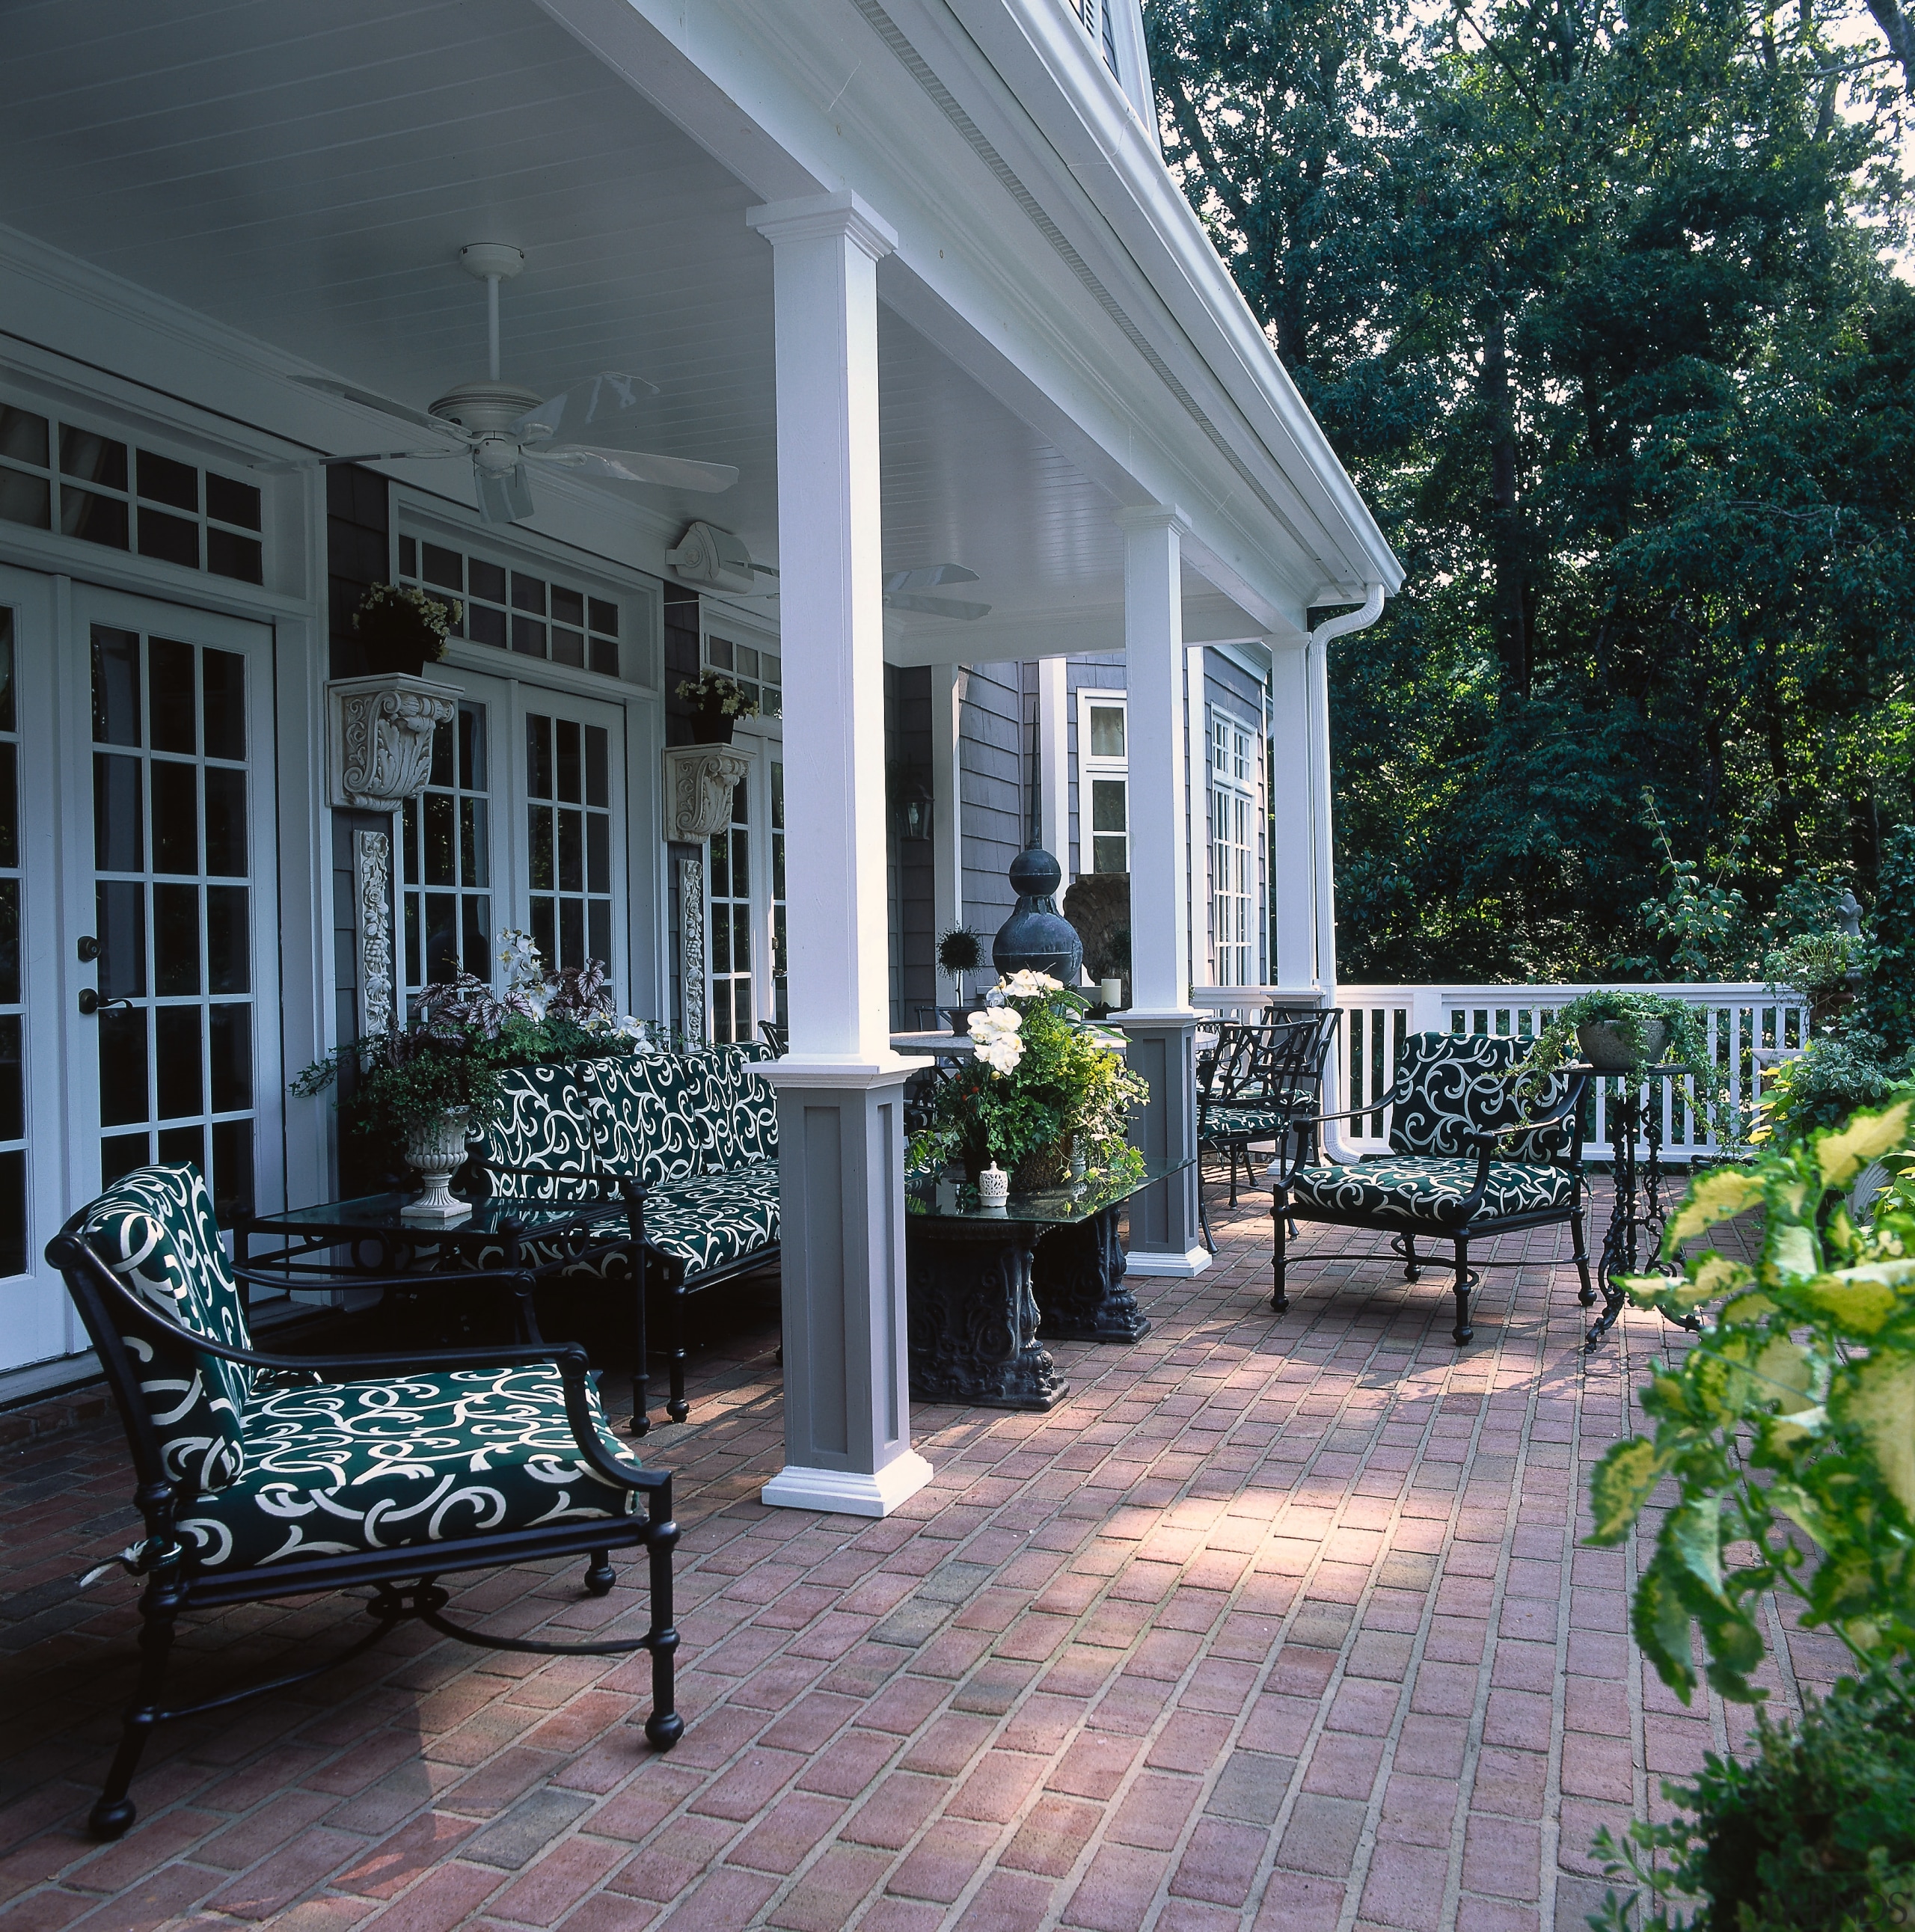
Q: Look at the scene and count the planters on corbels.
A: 2